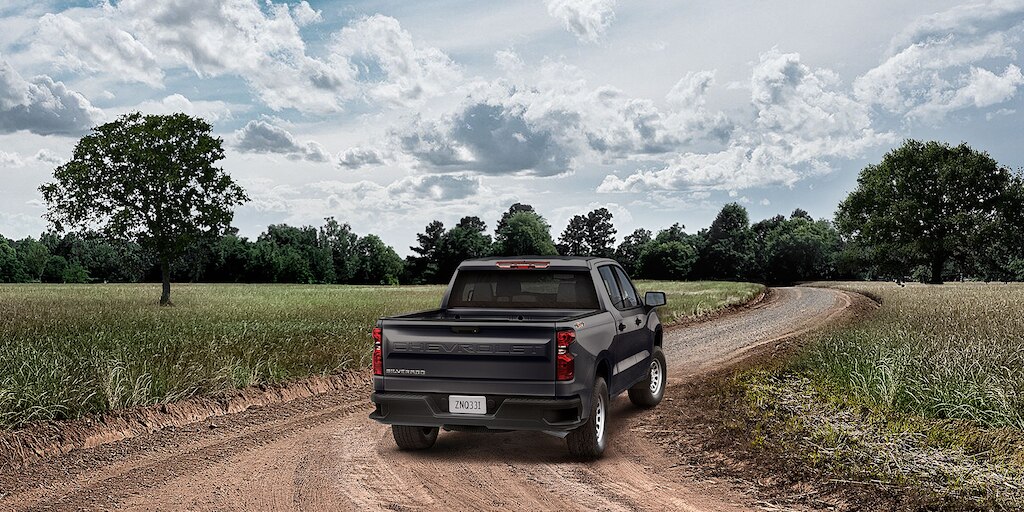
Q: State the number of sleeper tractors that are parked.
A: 0